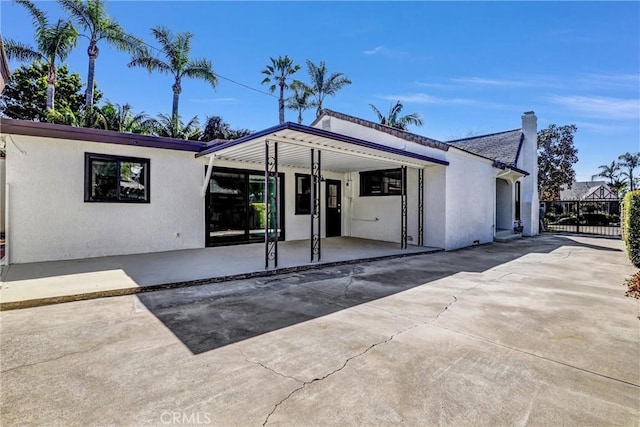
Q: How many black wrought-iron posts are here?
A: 4